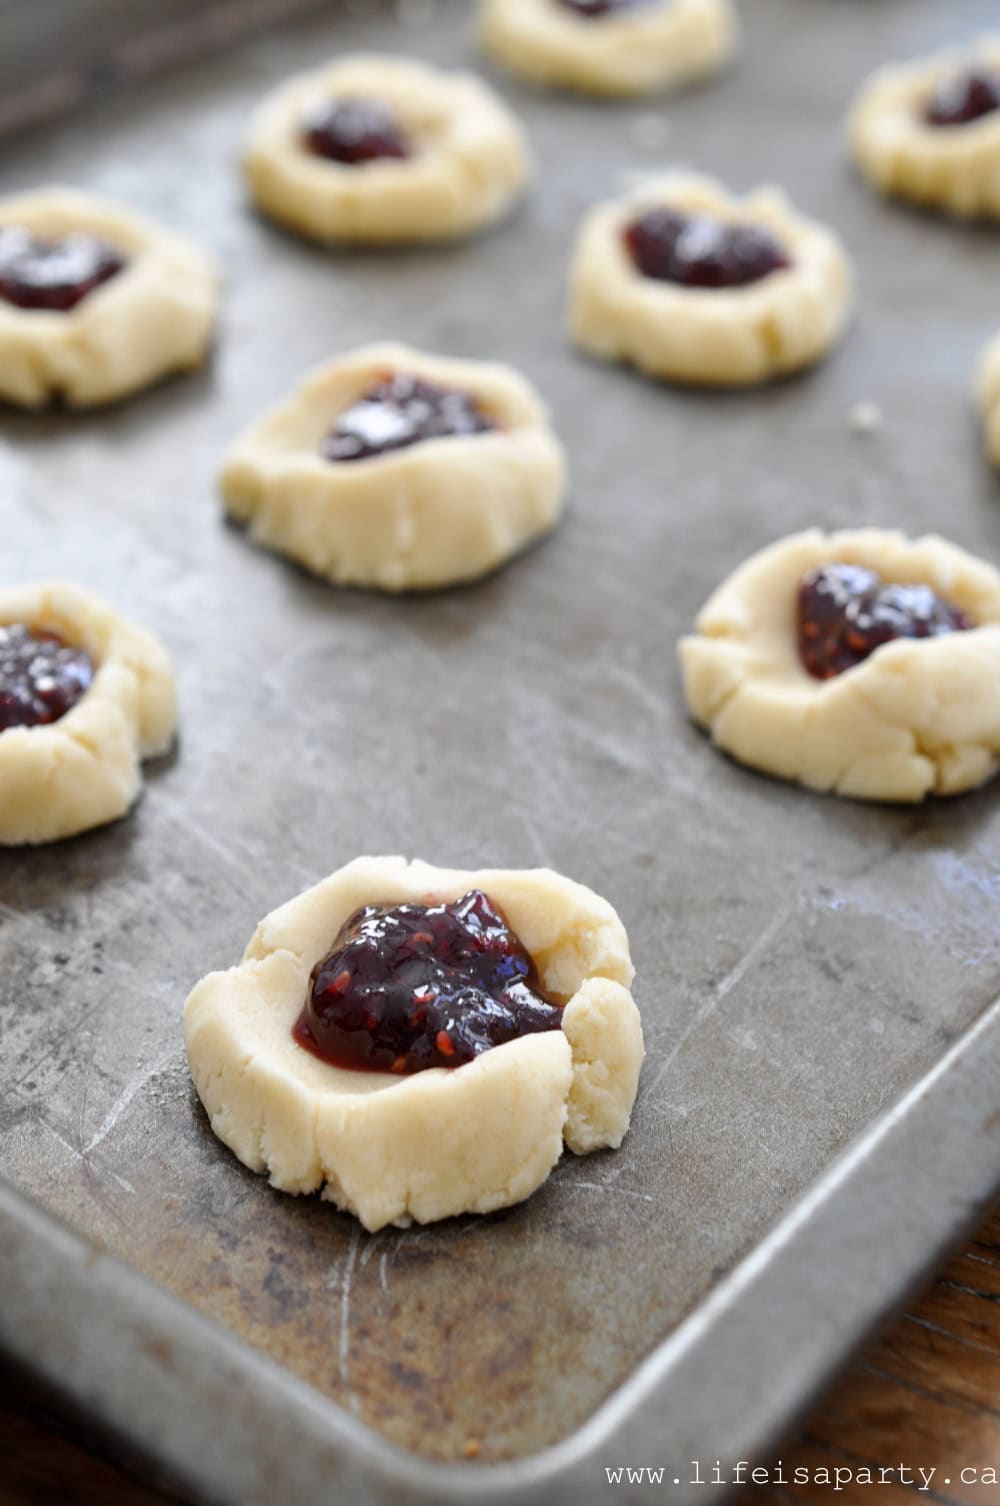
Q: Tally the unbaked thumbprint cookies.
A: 10